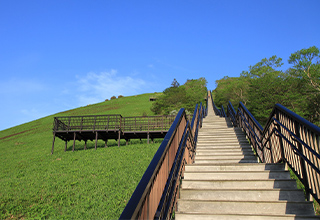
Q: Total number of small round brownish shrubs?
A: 3